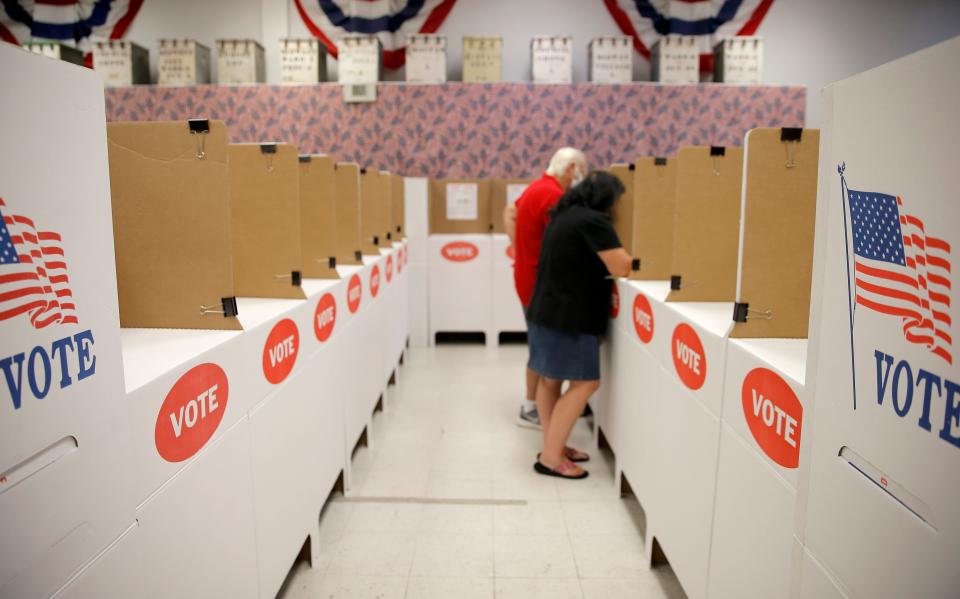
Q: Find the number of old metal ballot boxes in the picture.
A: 12